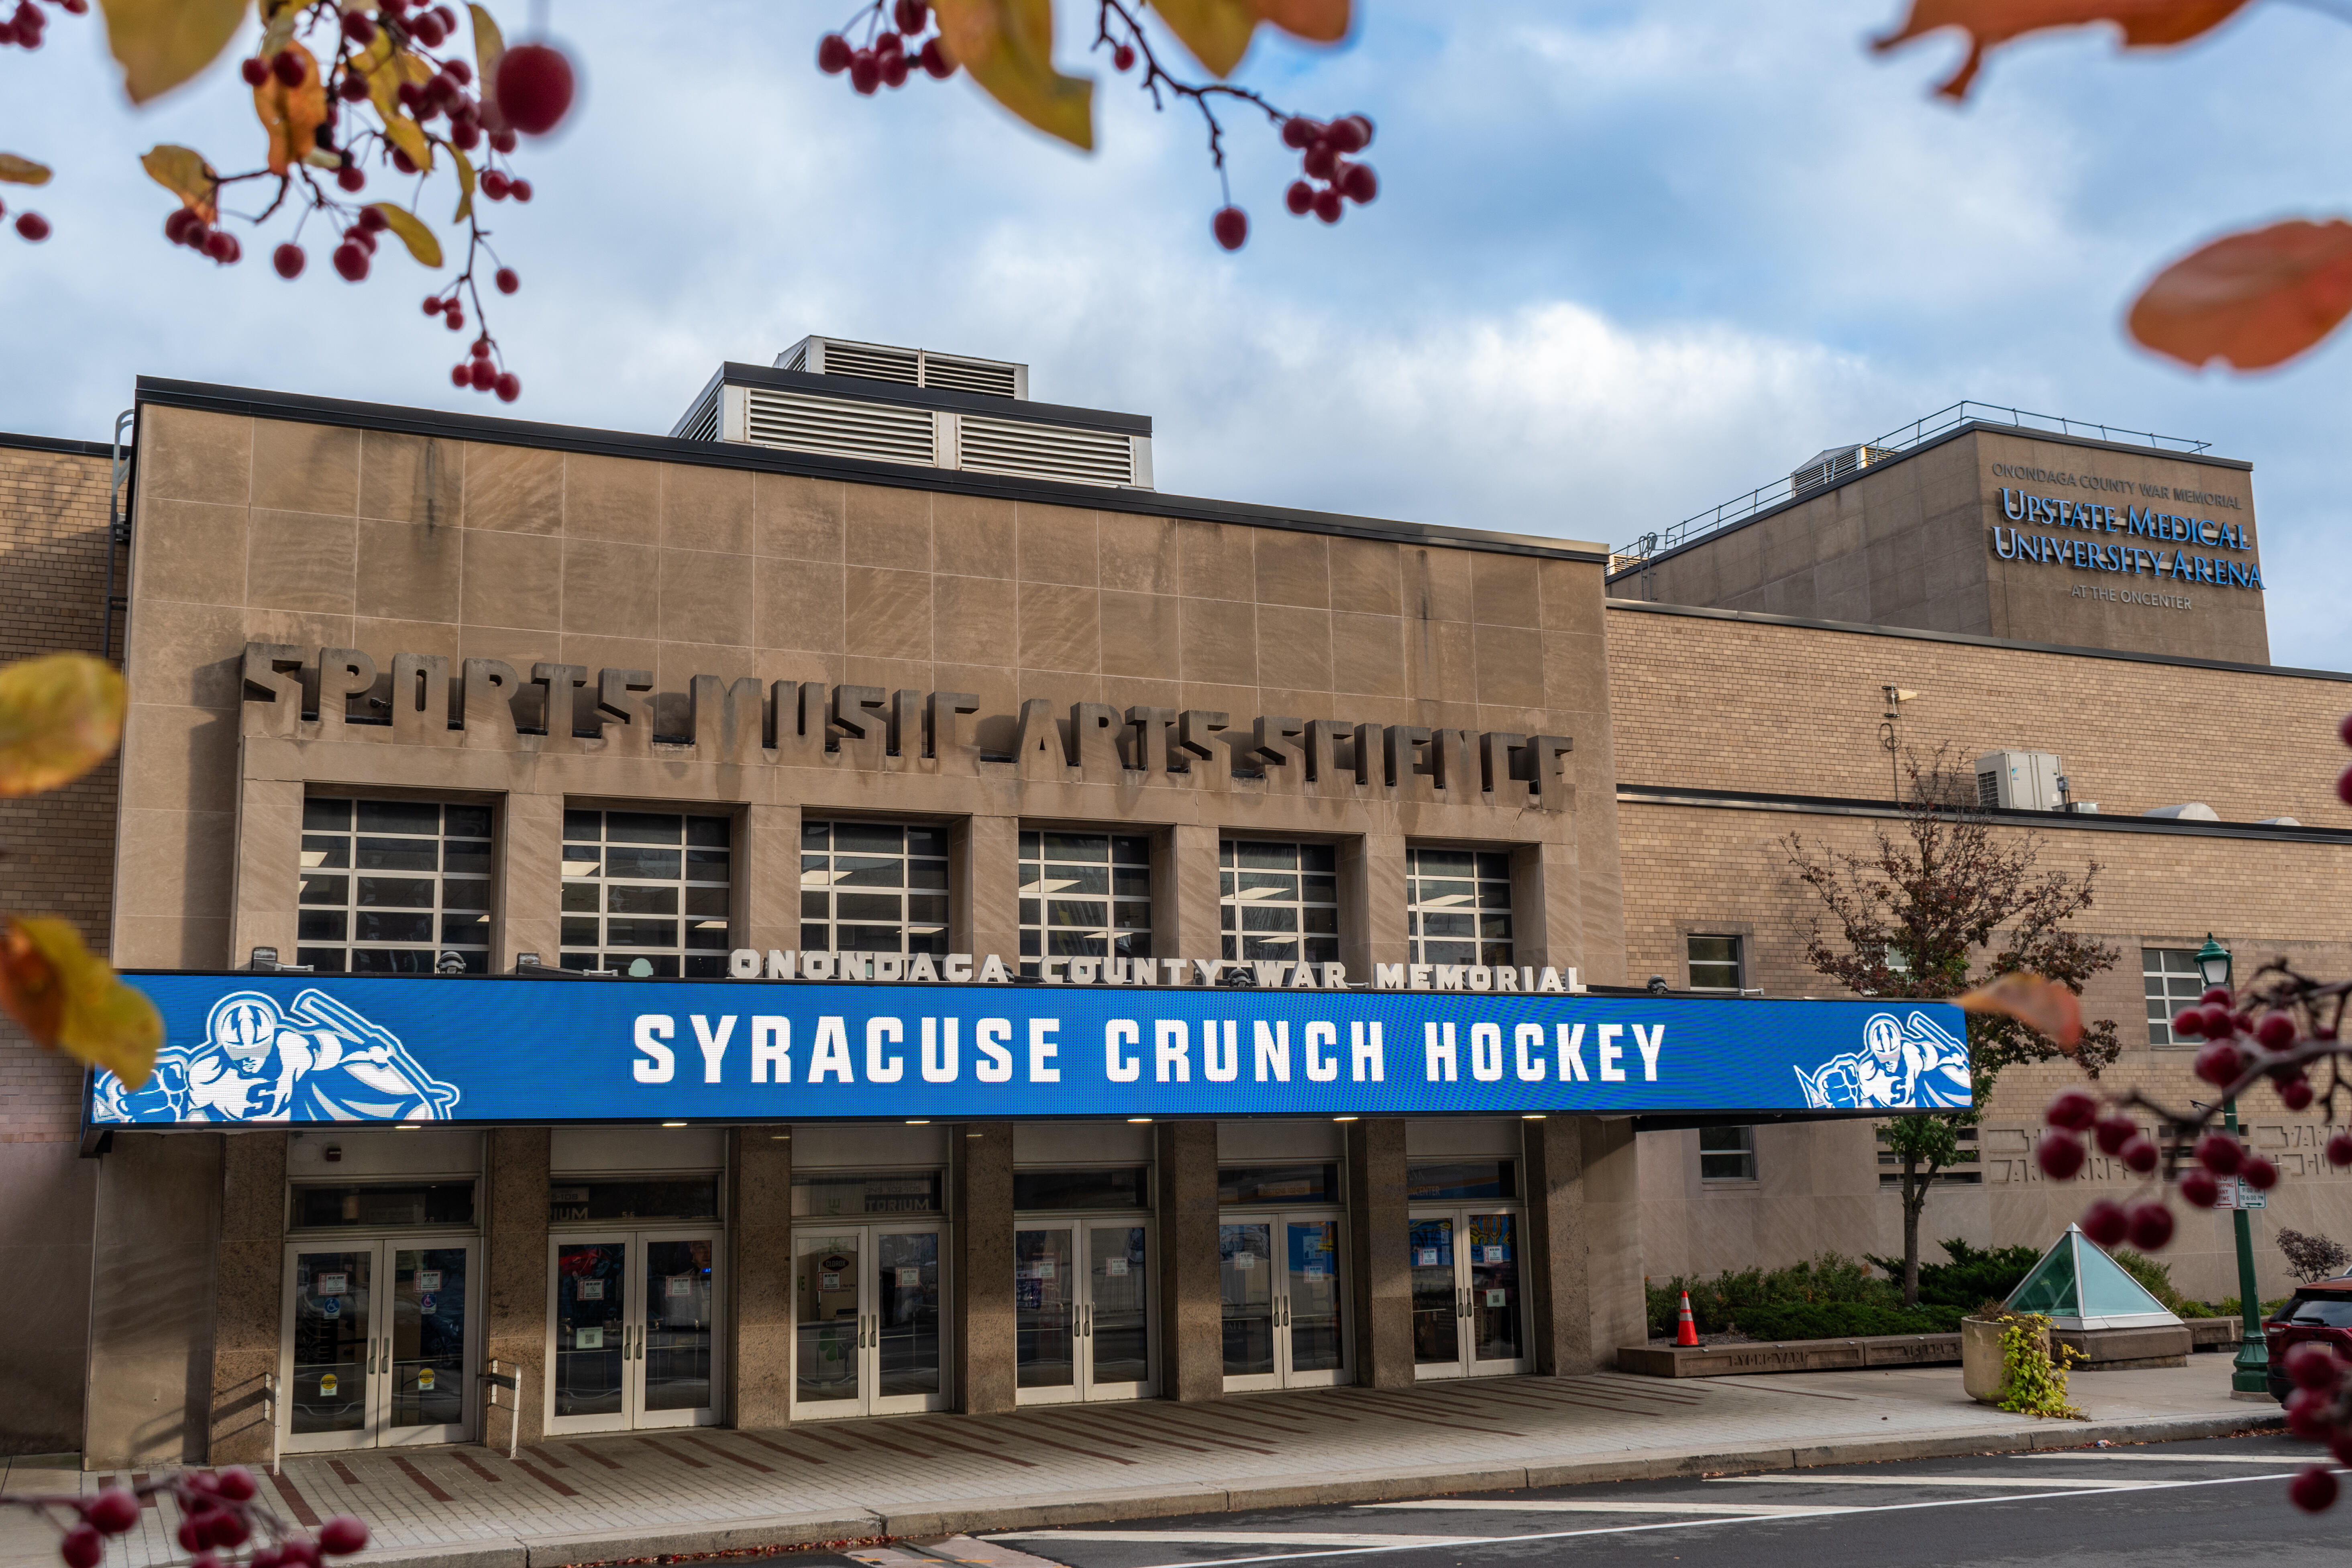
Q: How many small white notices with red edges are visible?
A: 12